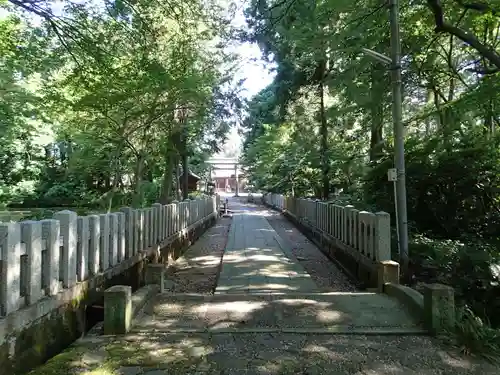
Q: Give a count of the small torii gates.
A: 1